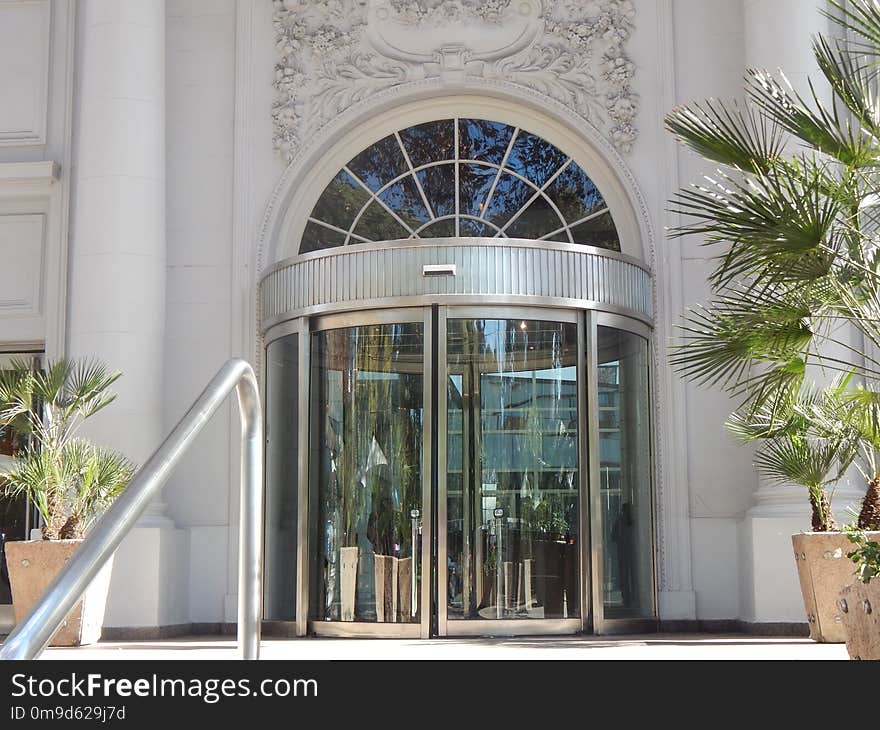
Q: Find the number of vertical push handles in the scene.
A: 2